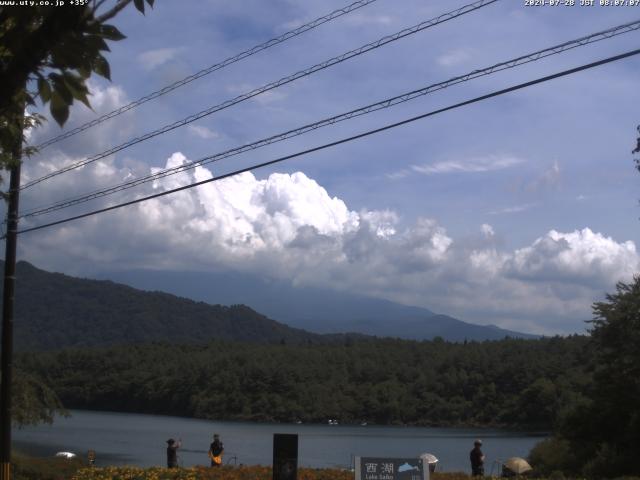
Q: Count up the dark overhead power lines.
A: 4